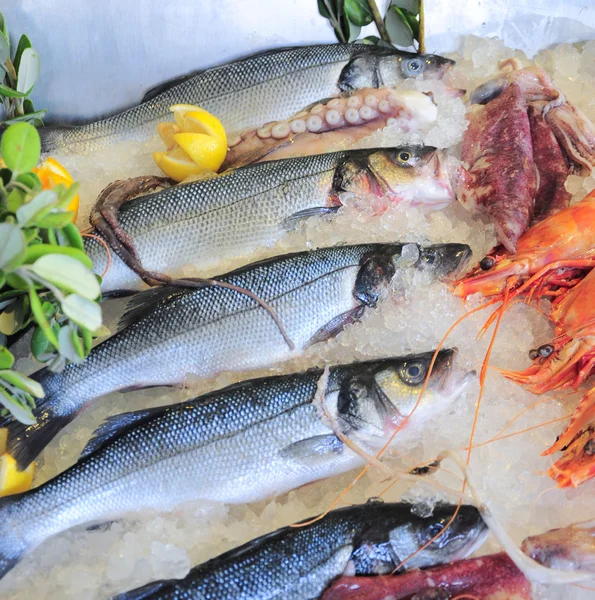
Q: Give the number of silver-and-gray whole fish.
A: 5